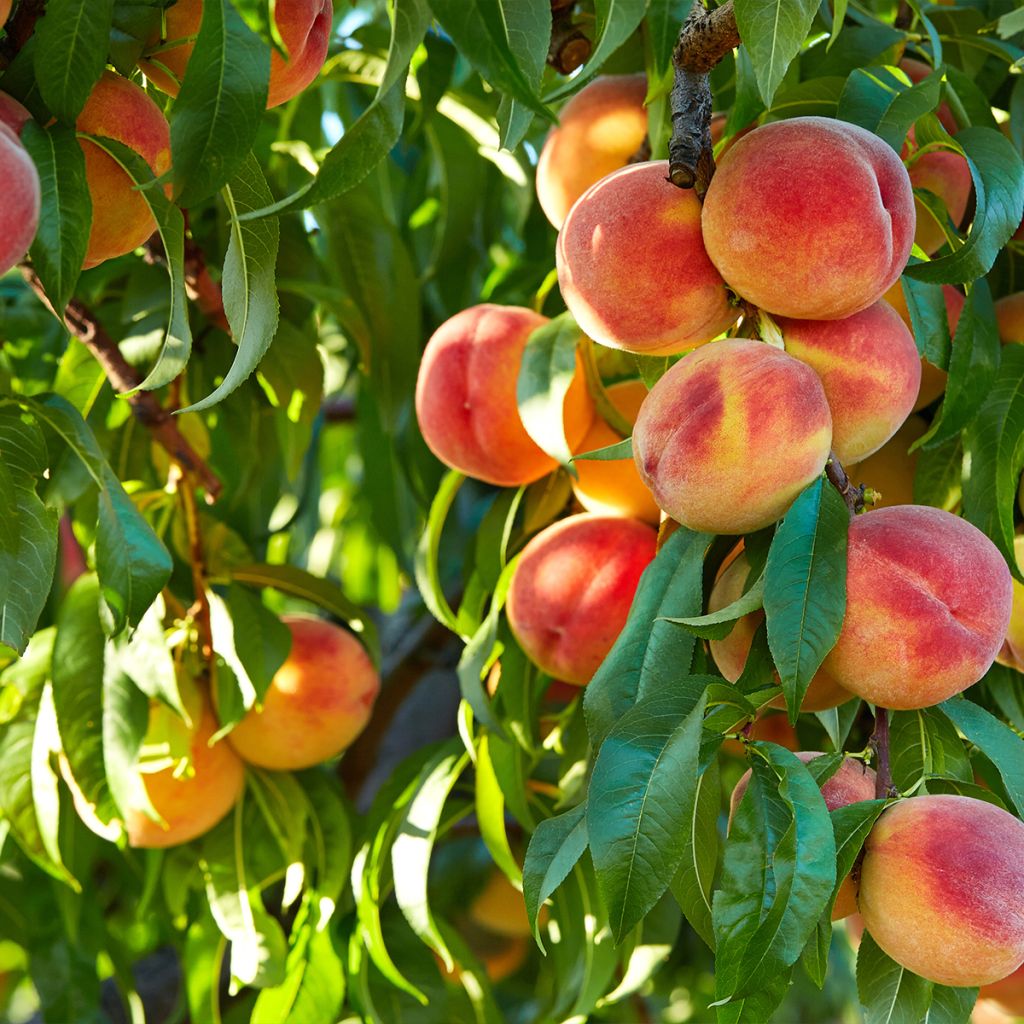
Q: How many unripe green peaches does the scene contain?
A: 0